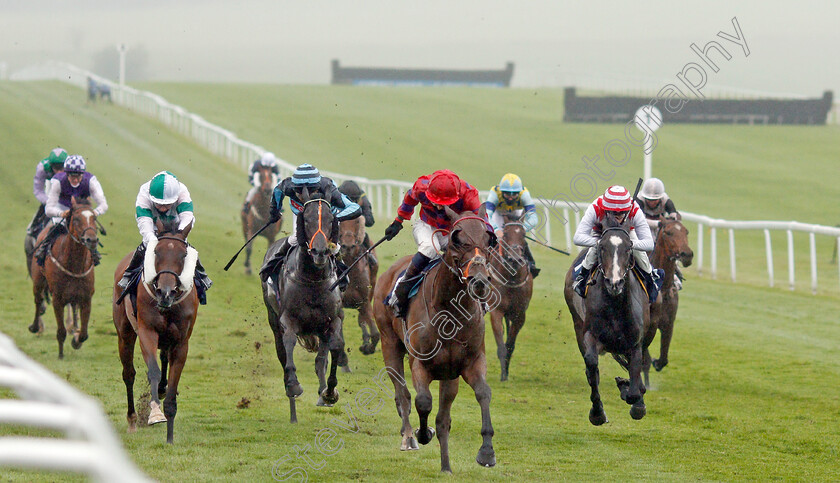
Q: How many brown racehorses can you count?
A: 7